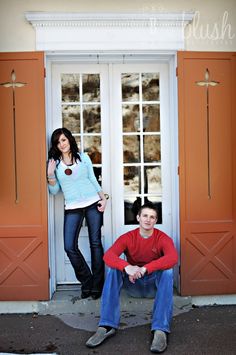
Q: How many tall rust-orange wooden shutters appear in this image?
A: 2